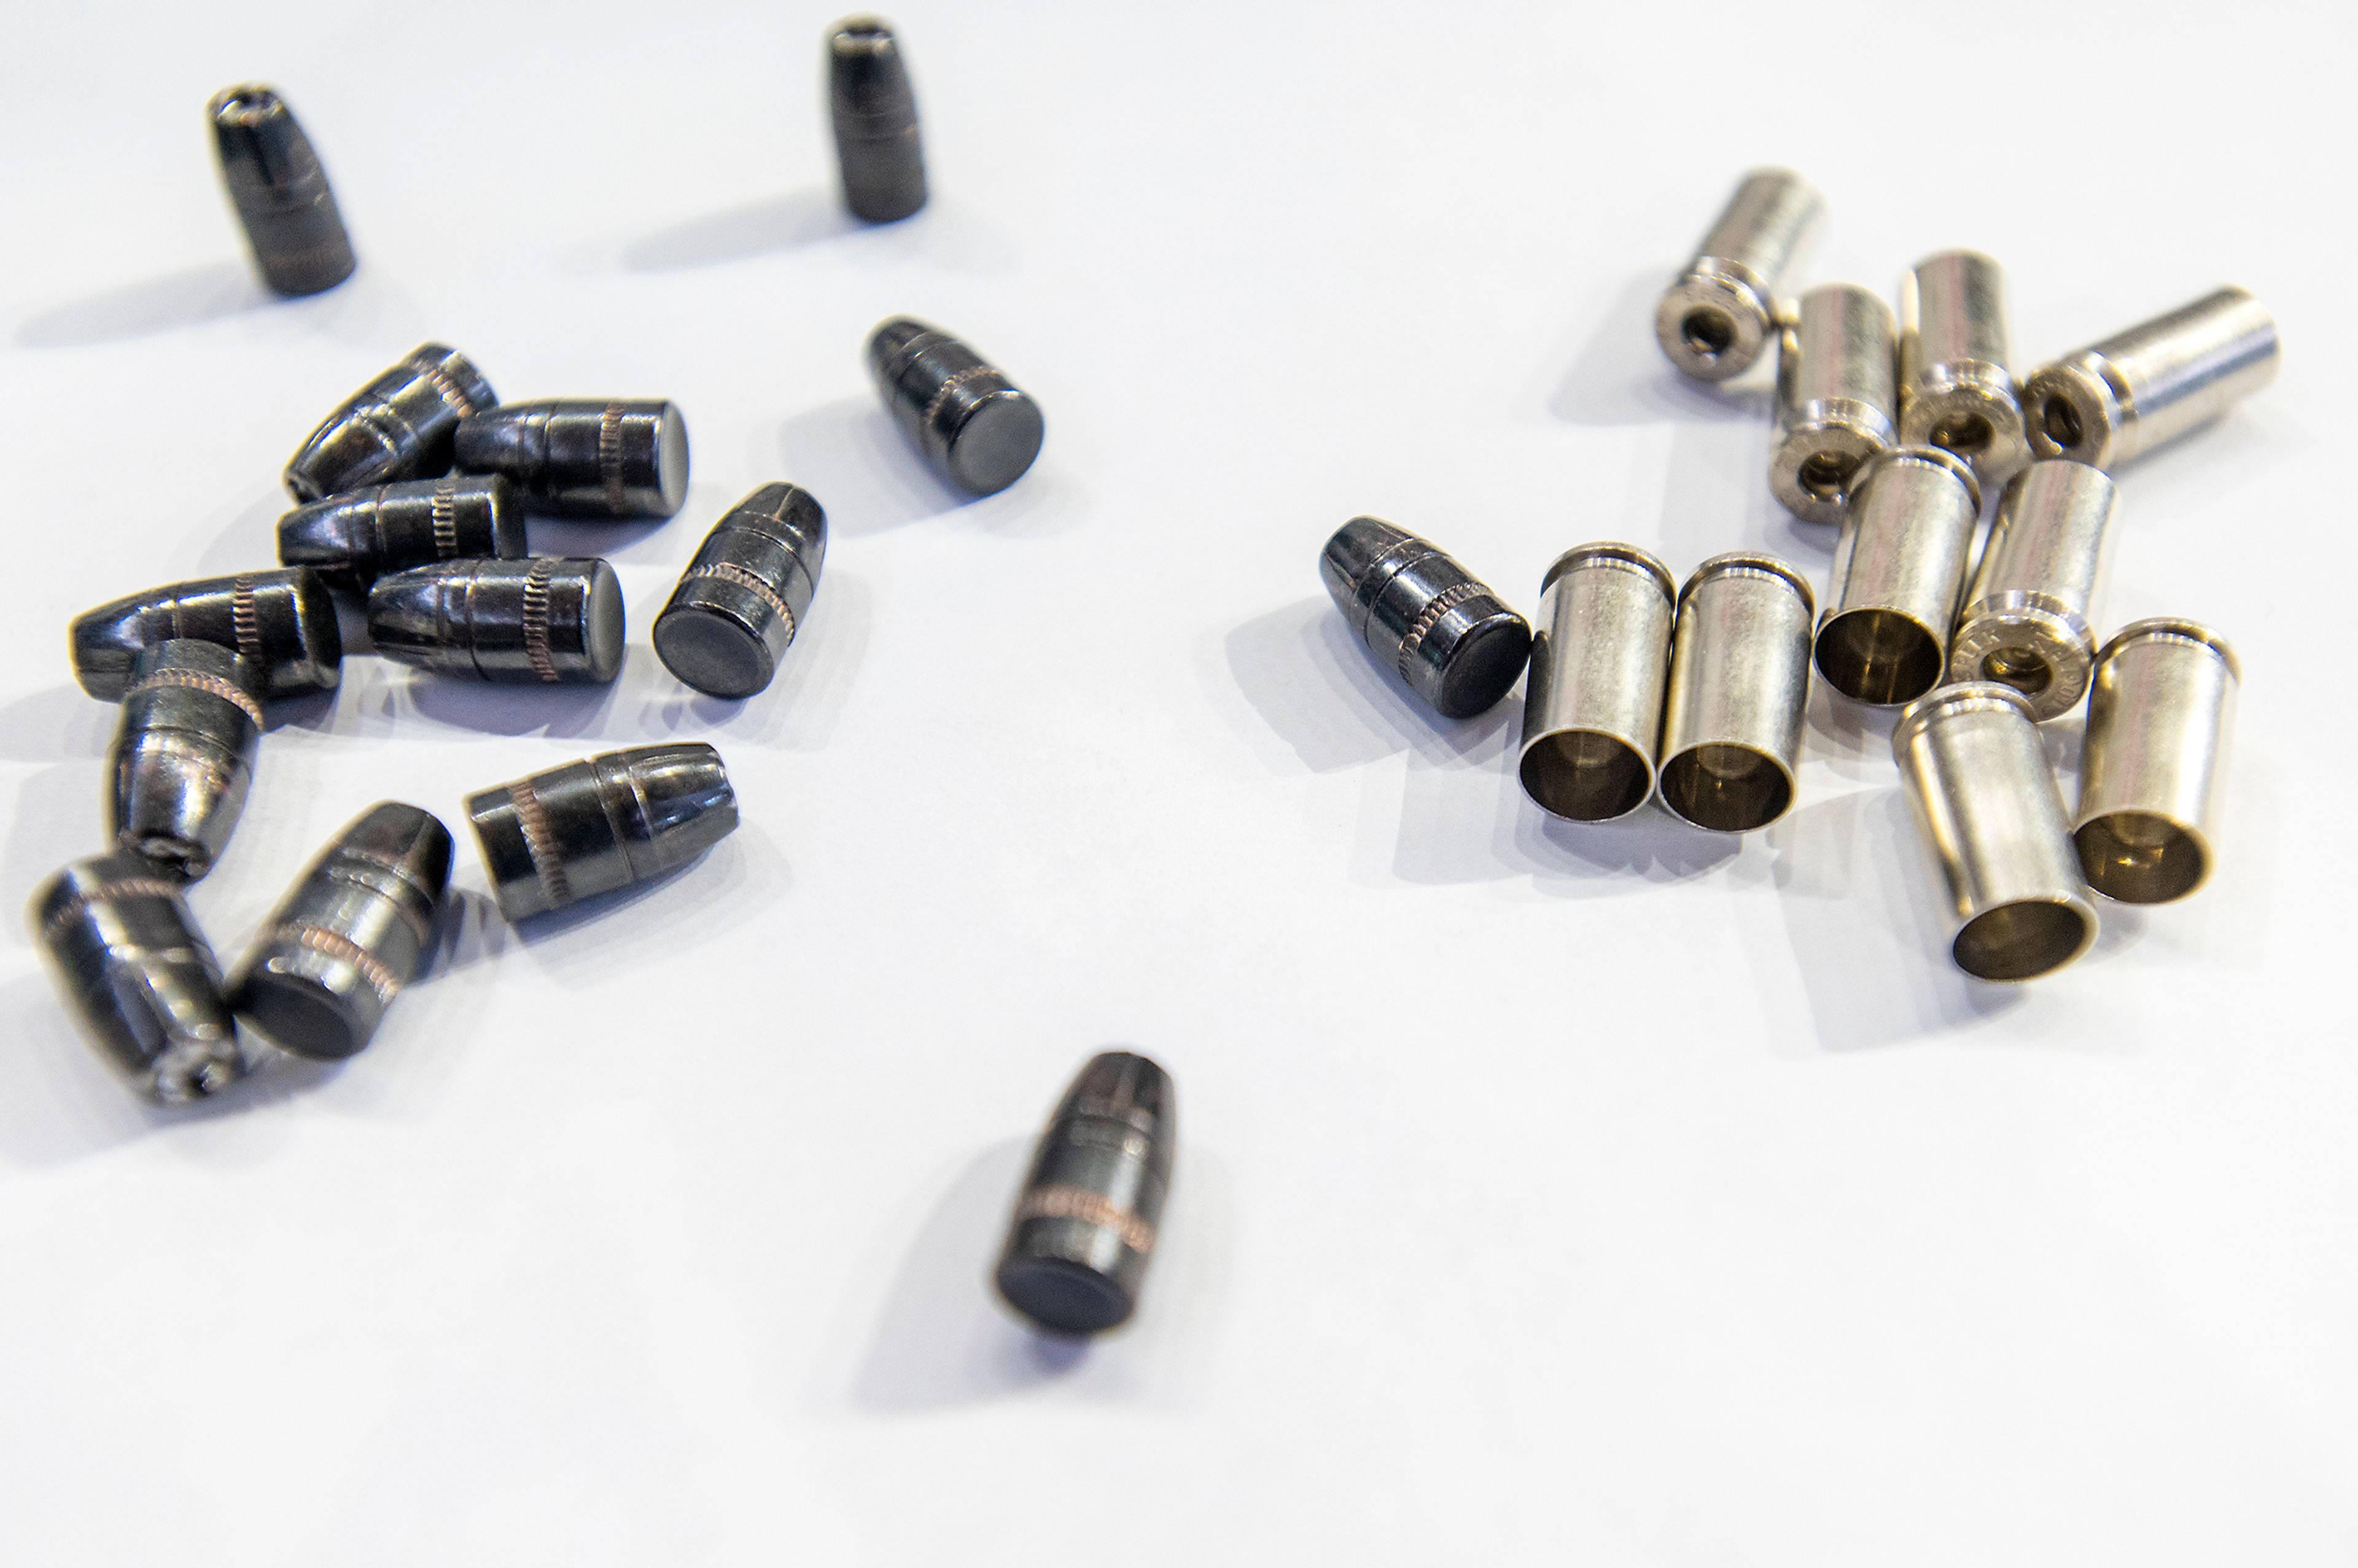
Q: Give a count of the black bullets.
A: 15